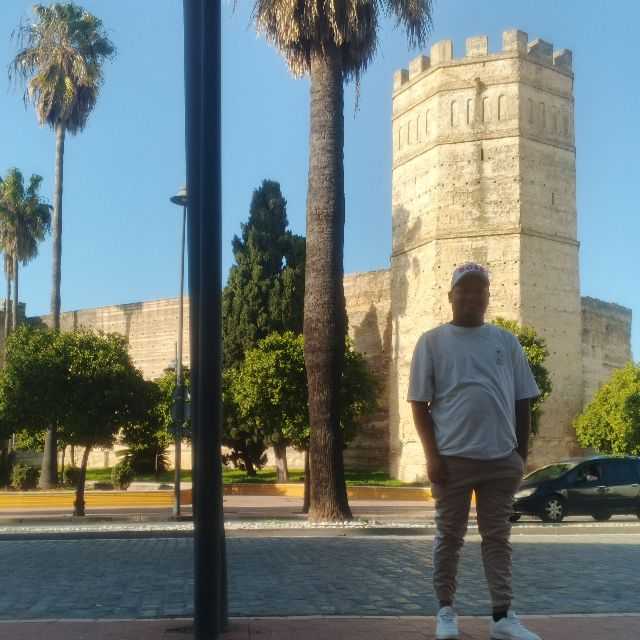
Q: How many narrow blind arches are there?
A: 12